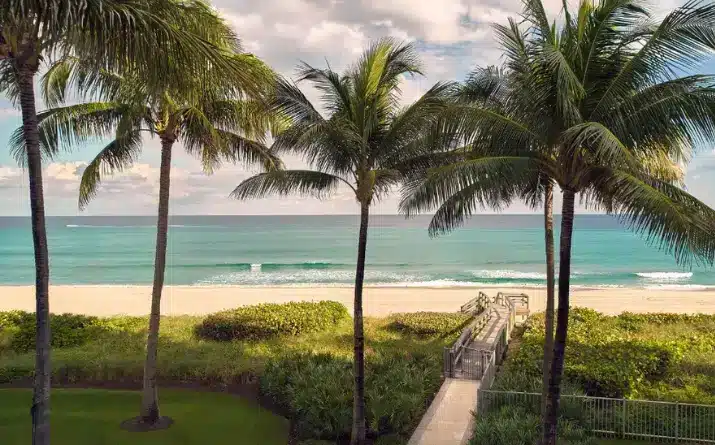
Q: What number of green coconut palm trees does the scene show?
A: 5